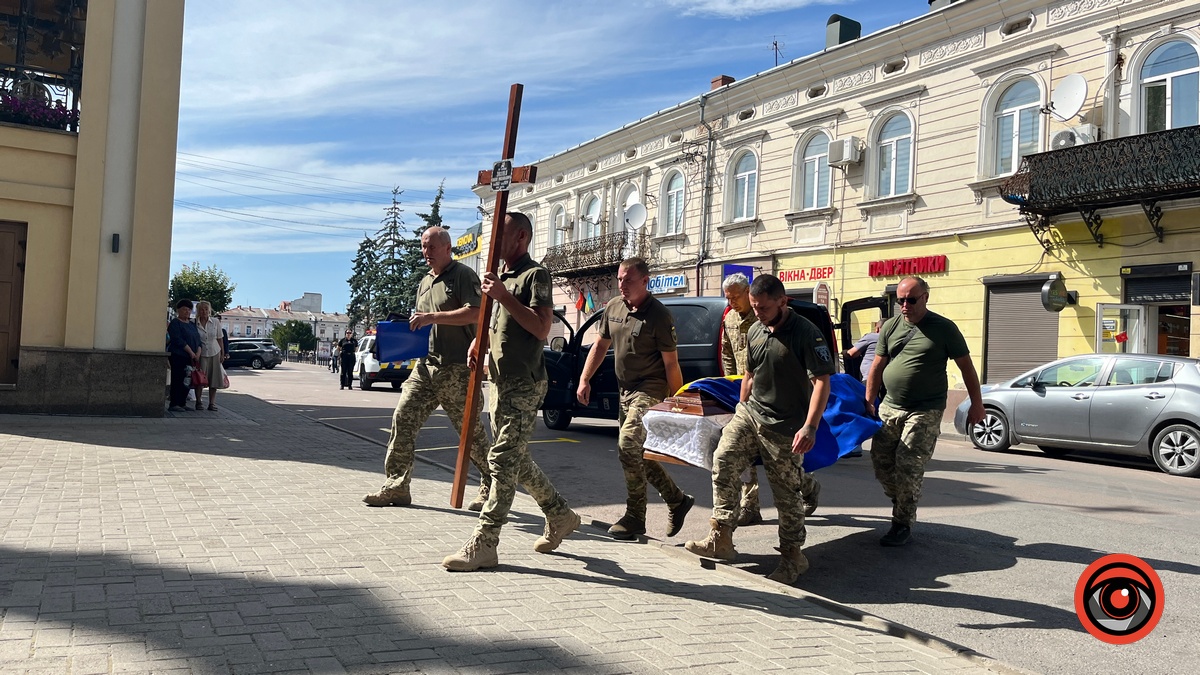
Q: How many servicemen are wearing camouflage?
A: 6